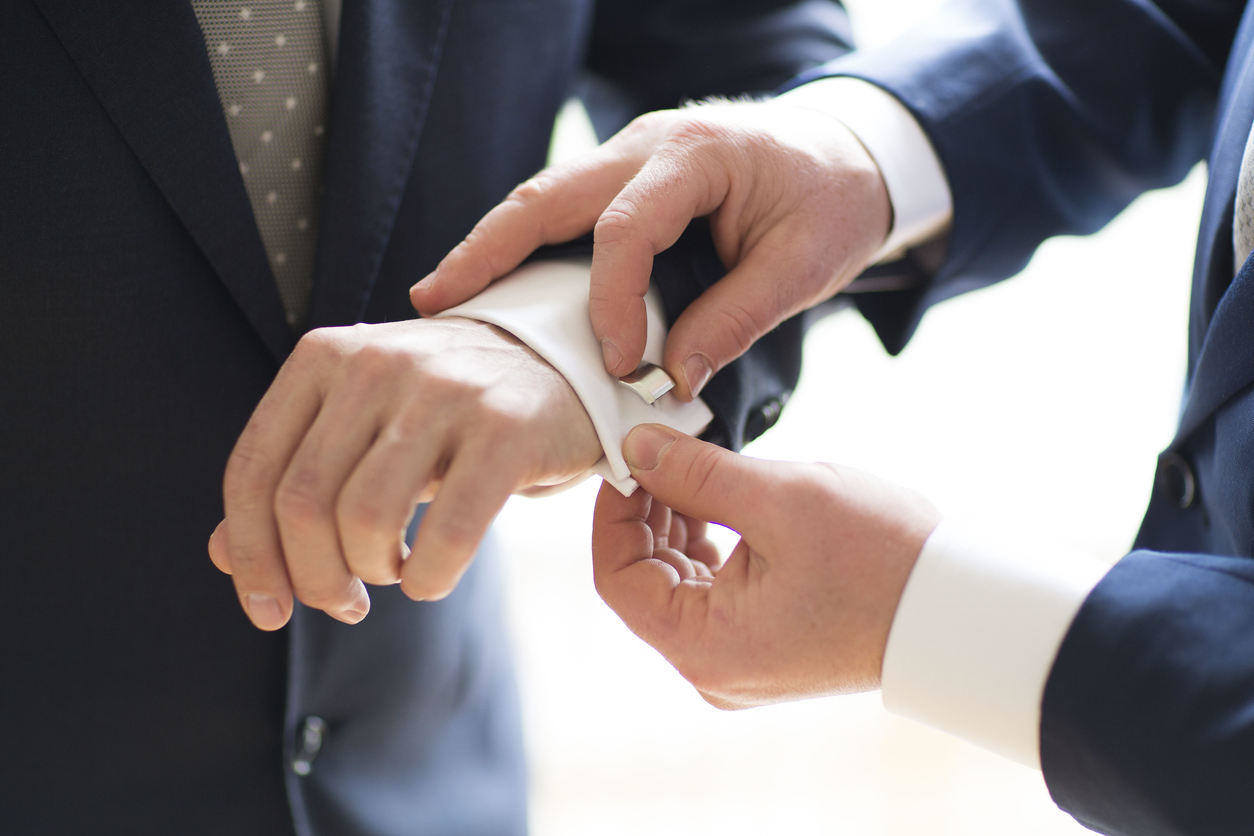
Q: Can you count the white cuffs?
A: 3